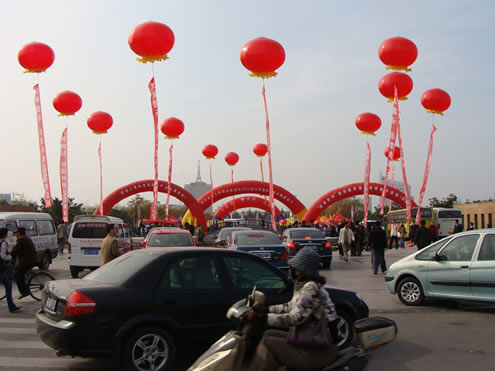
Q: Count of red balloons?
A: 14